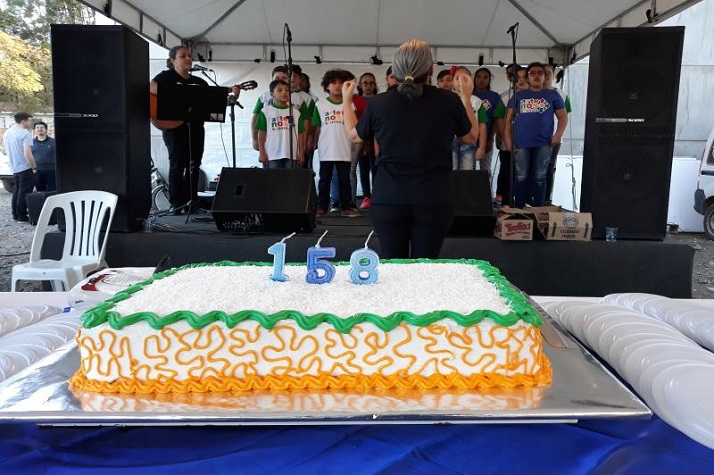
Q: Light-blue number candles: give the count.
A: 2